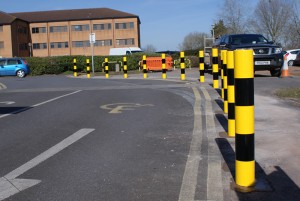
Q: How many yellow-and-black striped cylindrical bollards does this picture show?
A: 13